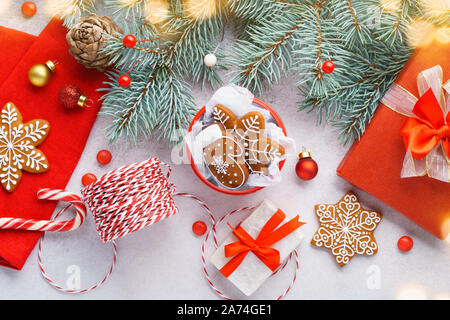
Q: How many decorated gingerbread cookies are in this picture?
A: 4